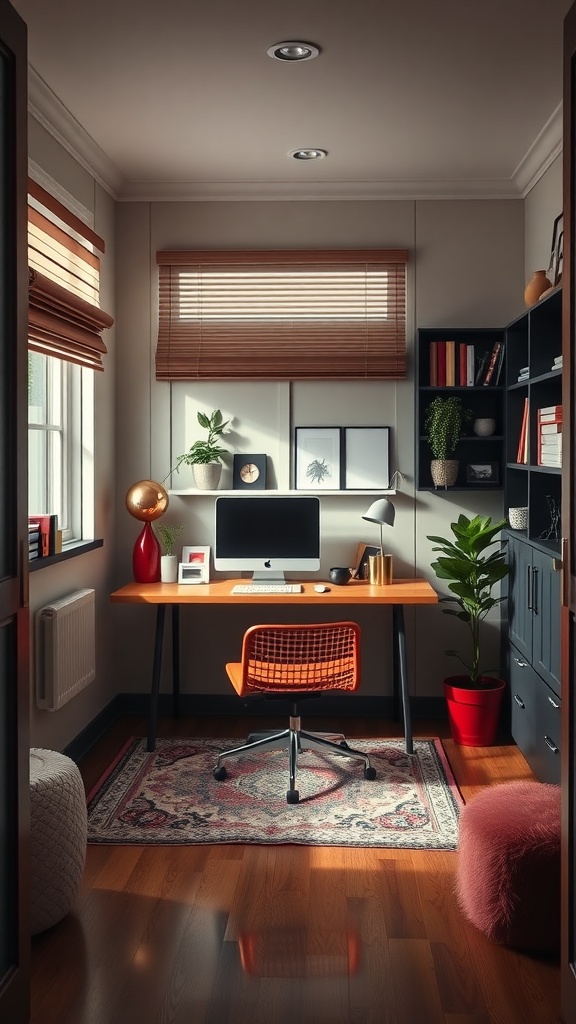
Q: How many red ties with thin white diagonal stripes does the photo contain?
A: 0